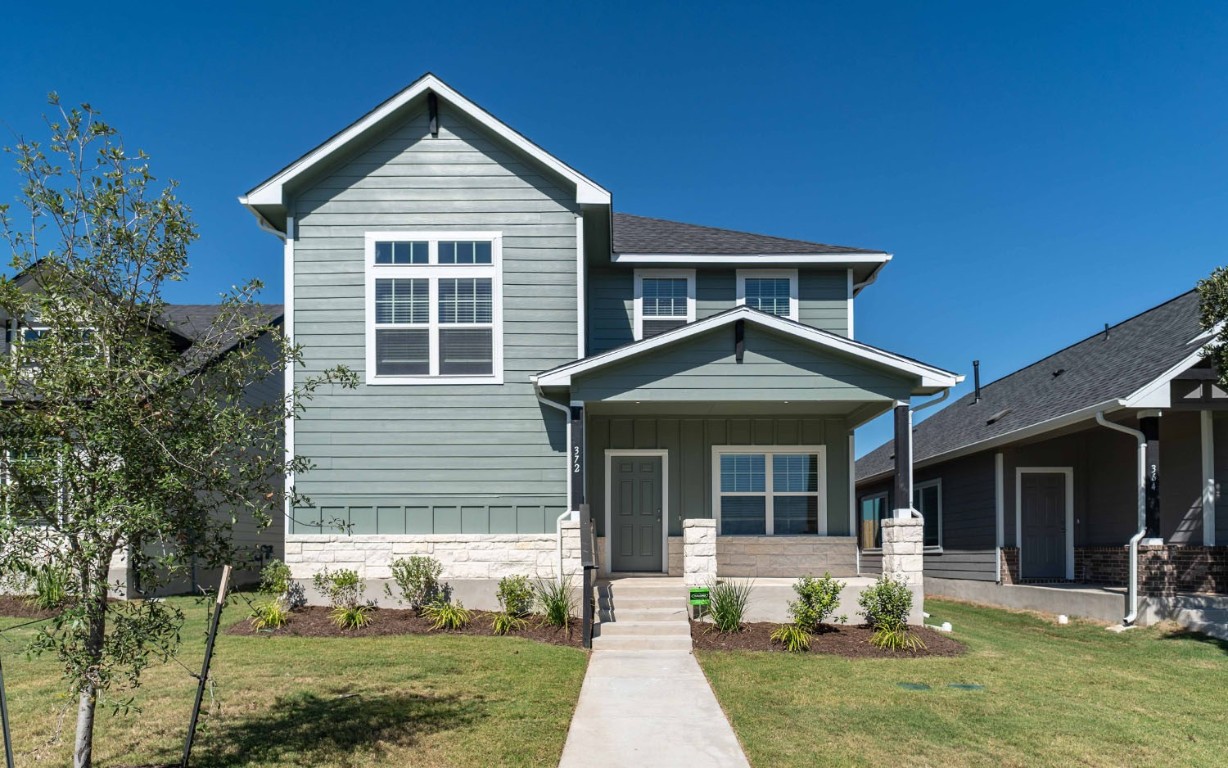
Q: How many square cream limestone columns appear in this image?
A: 3